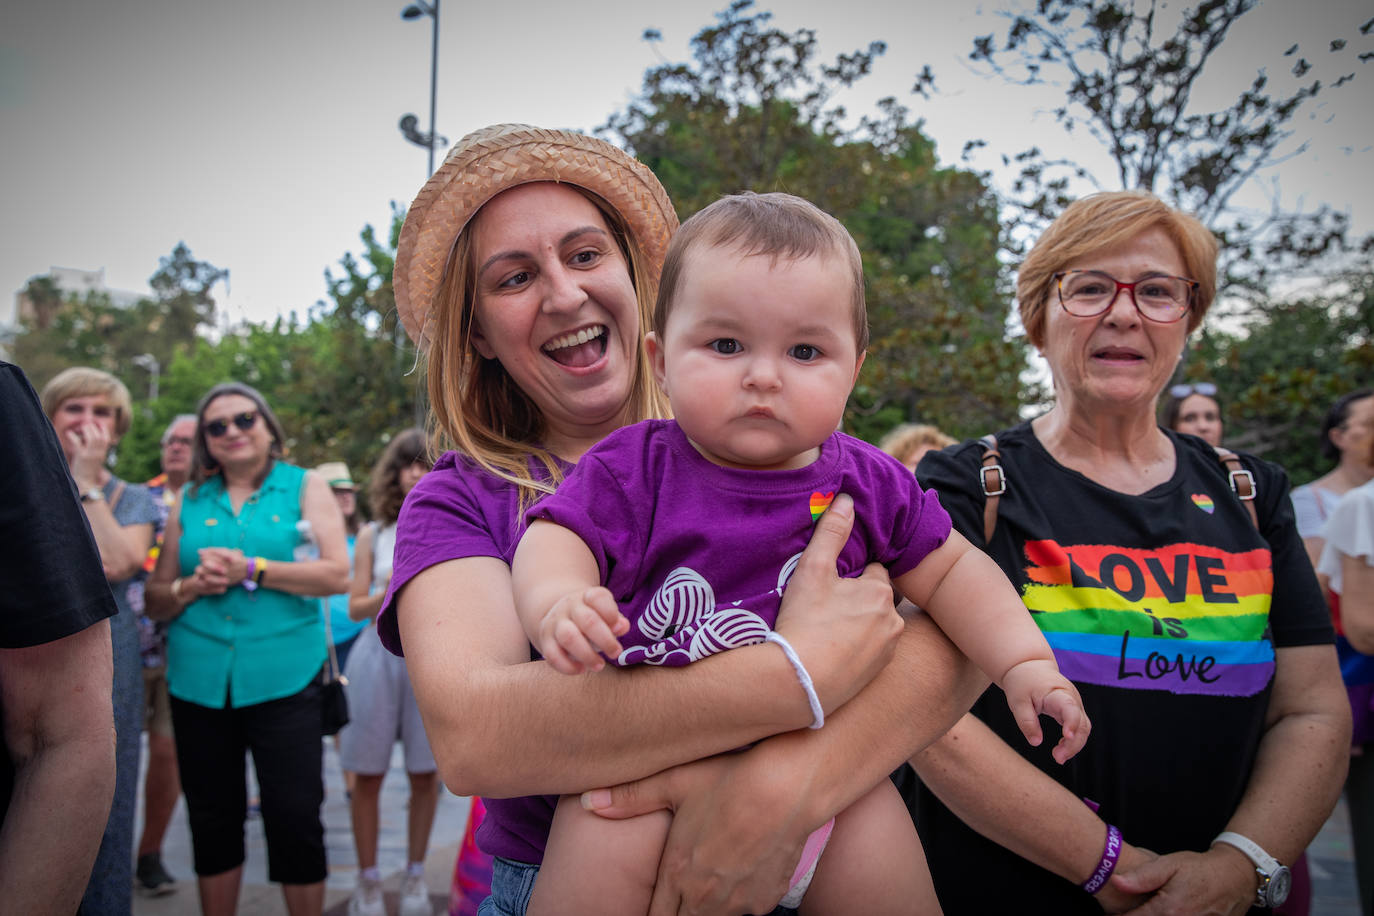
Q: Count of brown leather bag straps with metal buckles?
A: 2